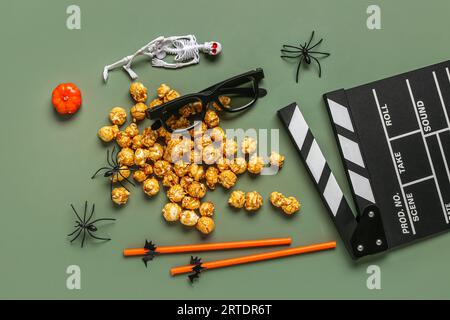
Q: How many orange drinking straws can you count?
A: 2